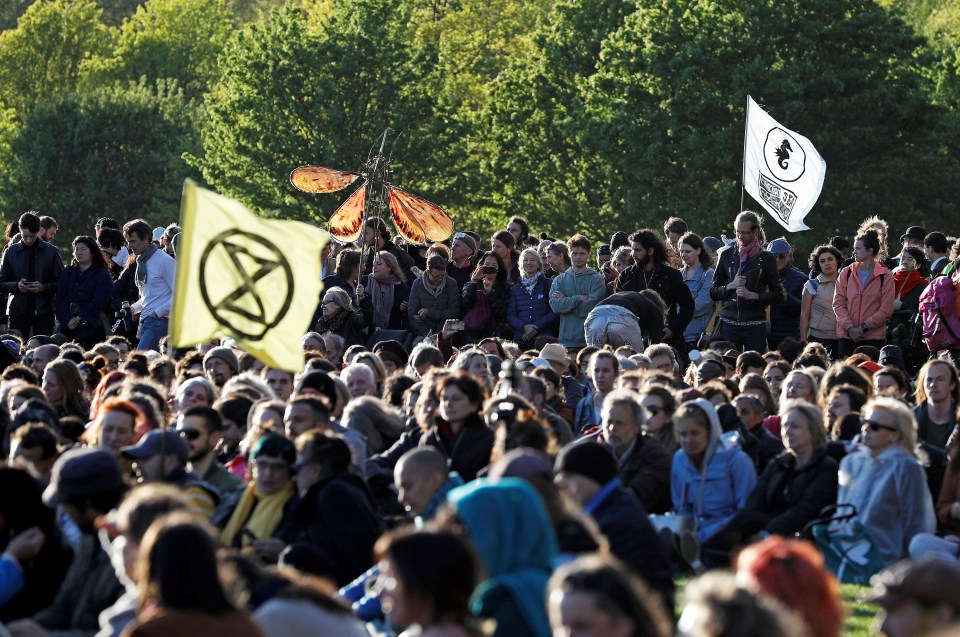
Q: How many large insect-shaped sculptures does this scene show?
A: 1